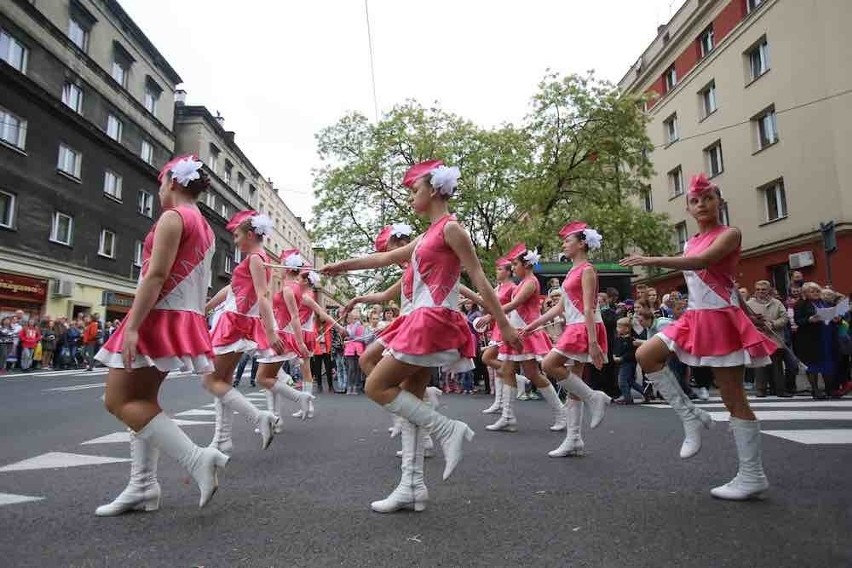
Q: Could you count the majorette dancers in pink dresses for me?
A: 10